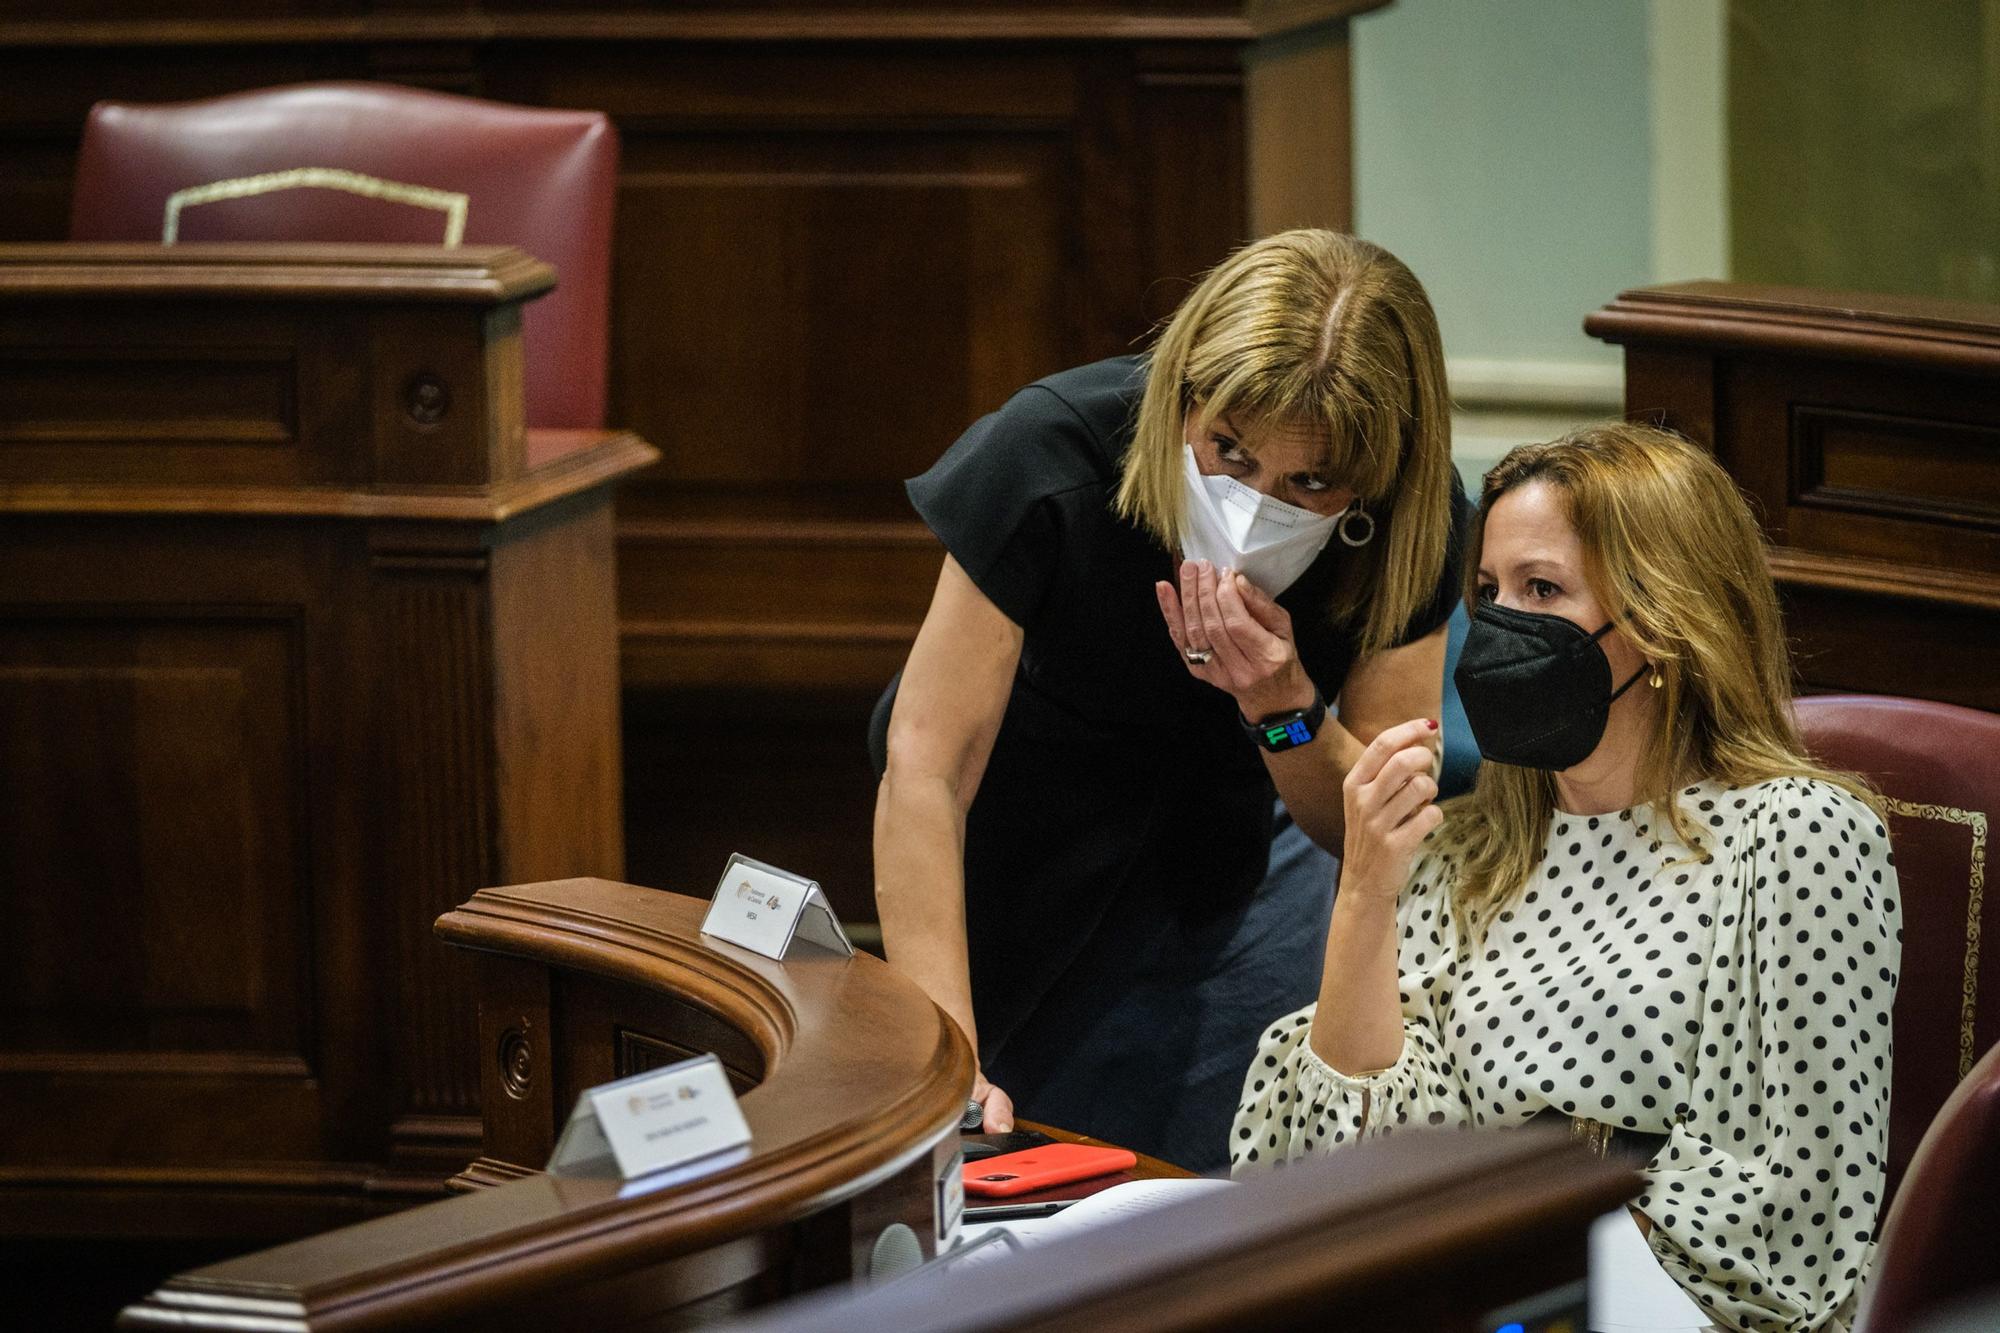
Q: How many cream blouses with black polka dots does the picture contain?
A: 1